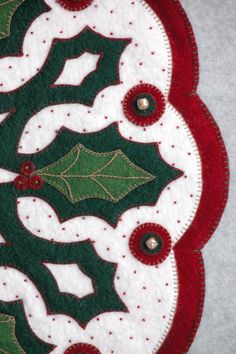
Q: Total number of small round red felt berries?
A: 3